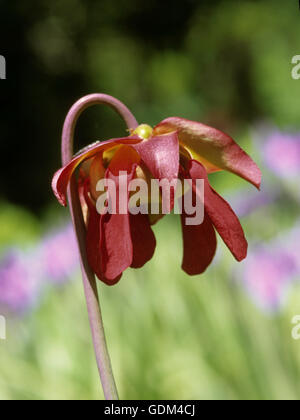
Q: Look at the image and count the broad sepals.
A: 3